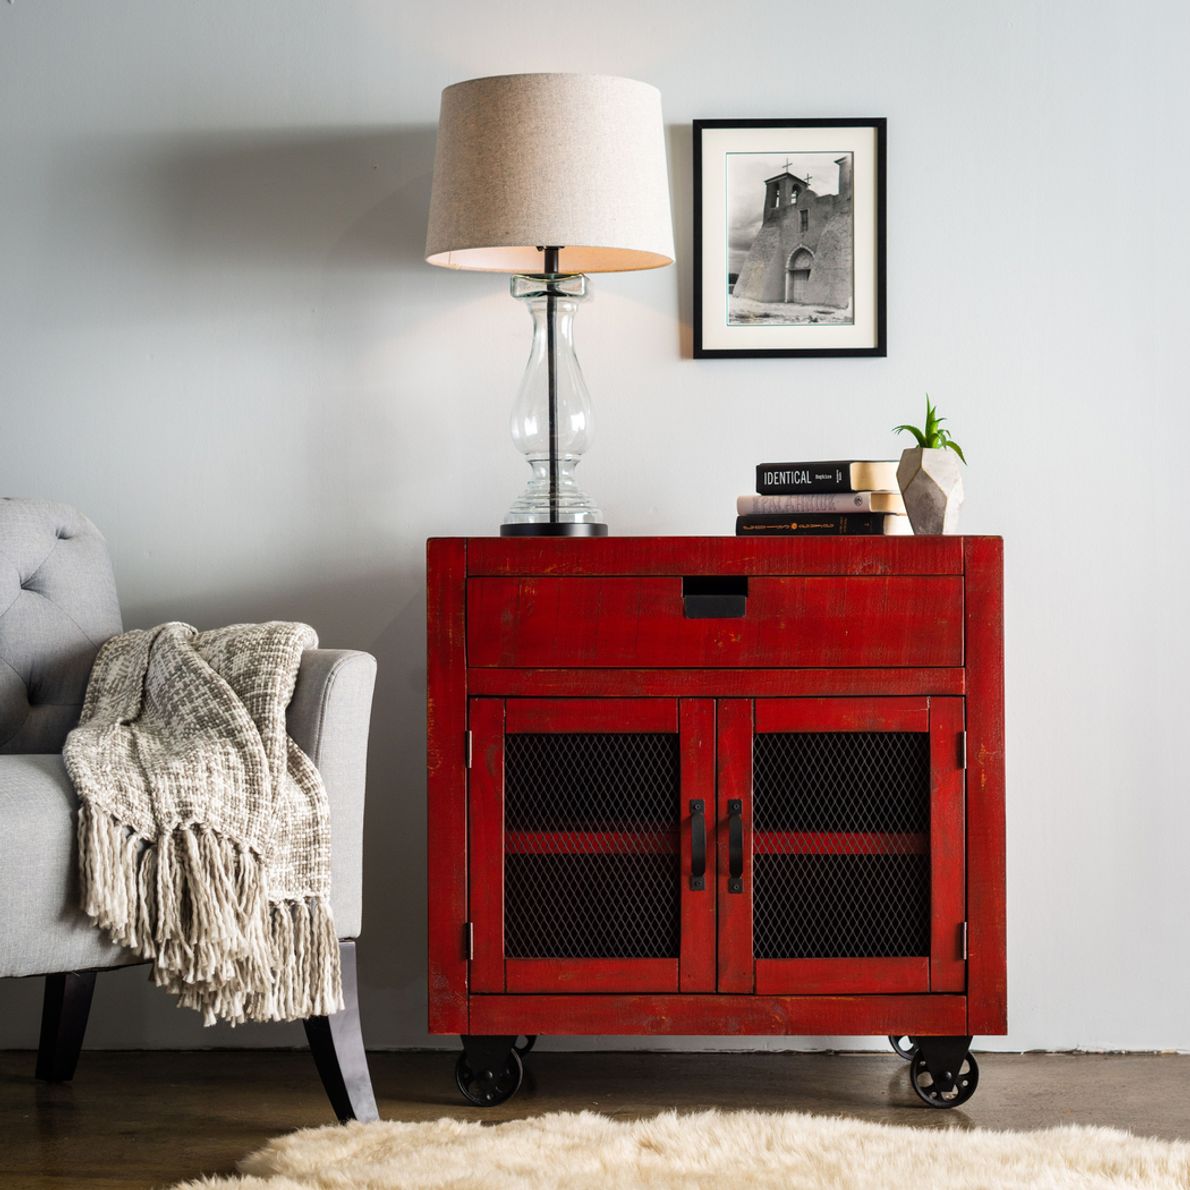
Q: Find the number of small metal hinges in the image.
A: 4